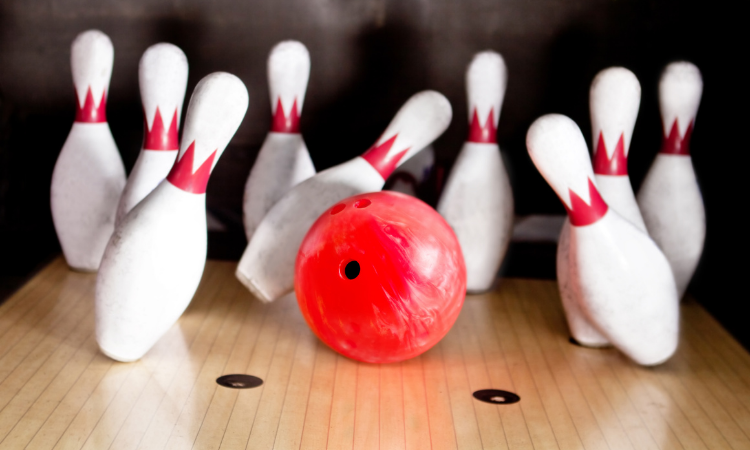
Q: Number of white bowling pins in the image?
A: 9